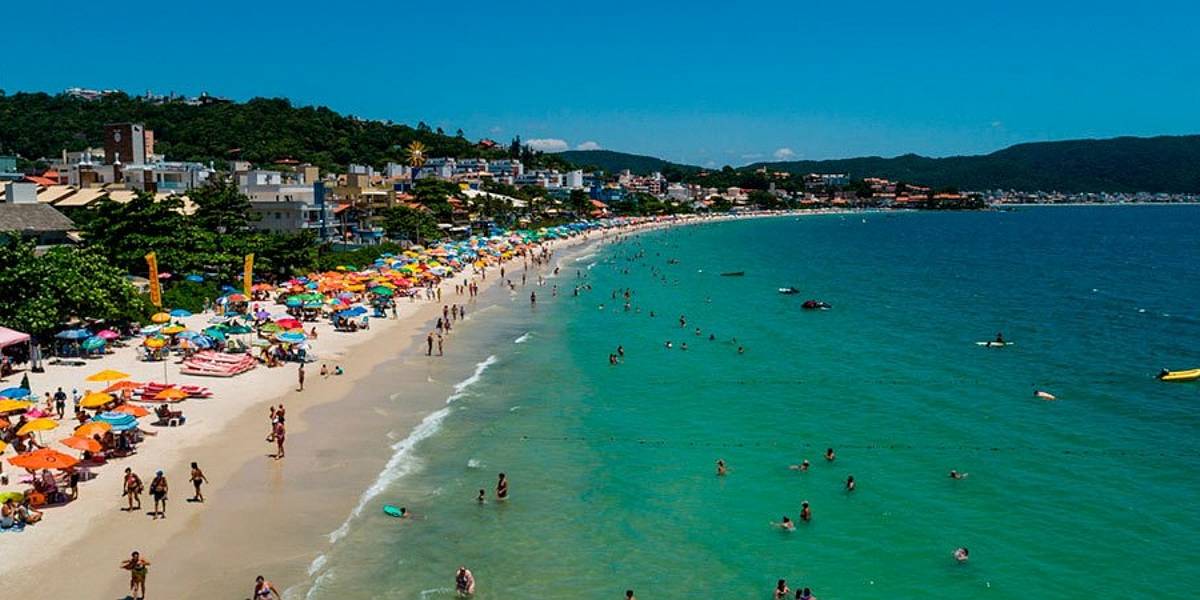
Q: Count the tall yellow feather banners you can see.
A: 2